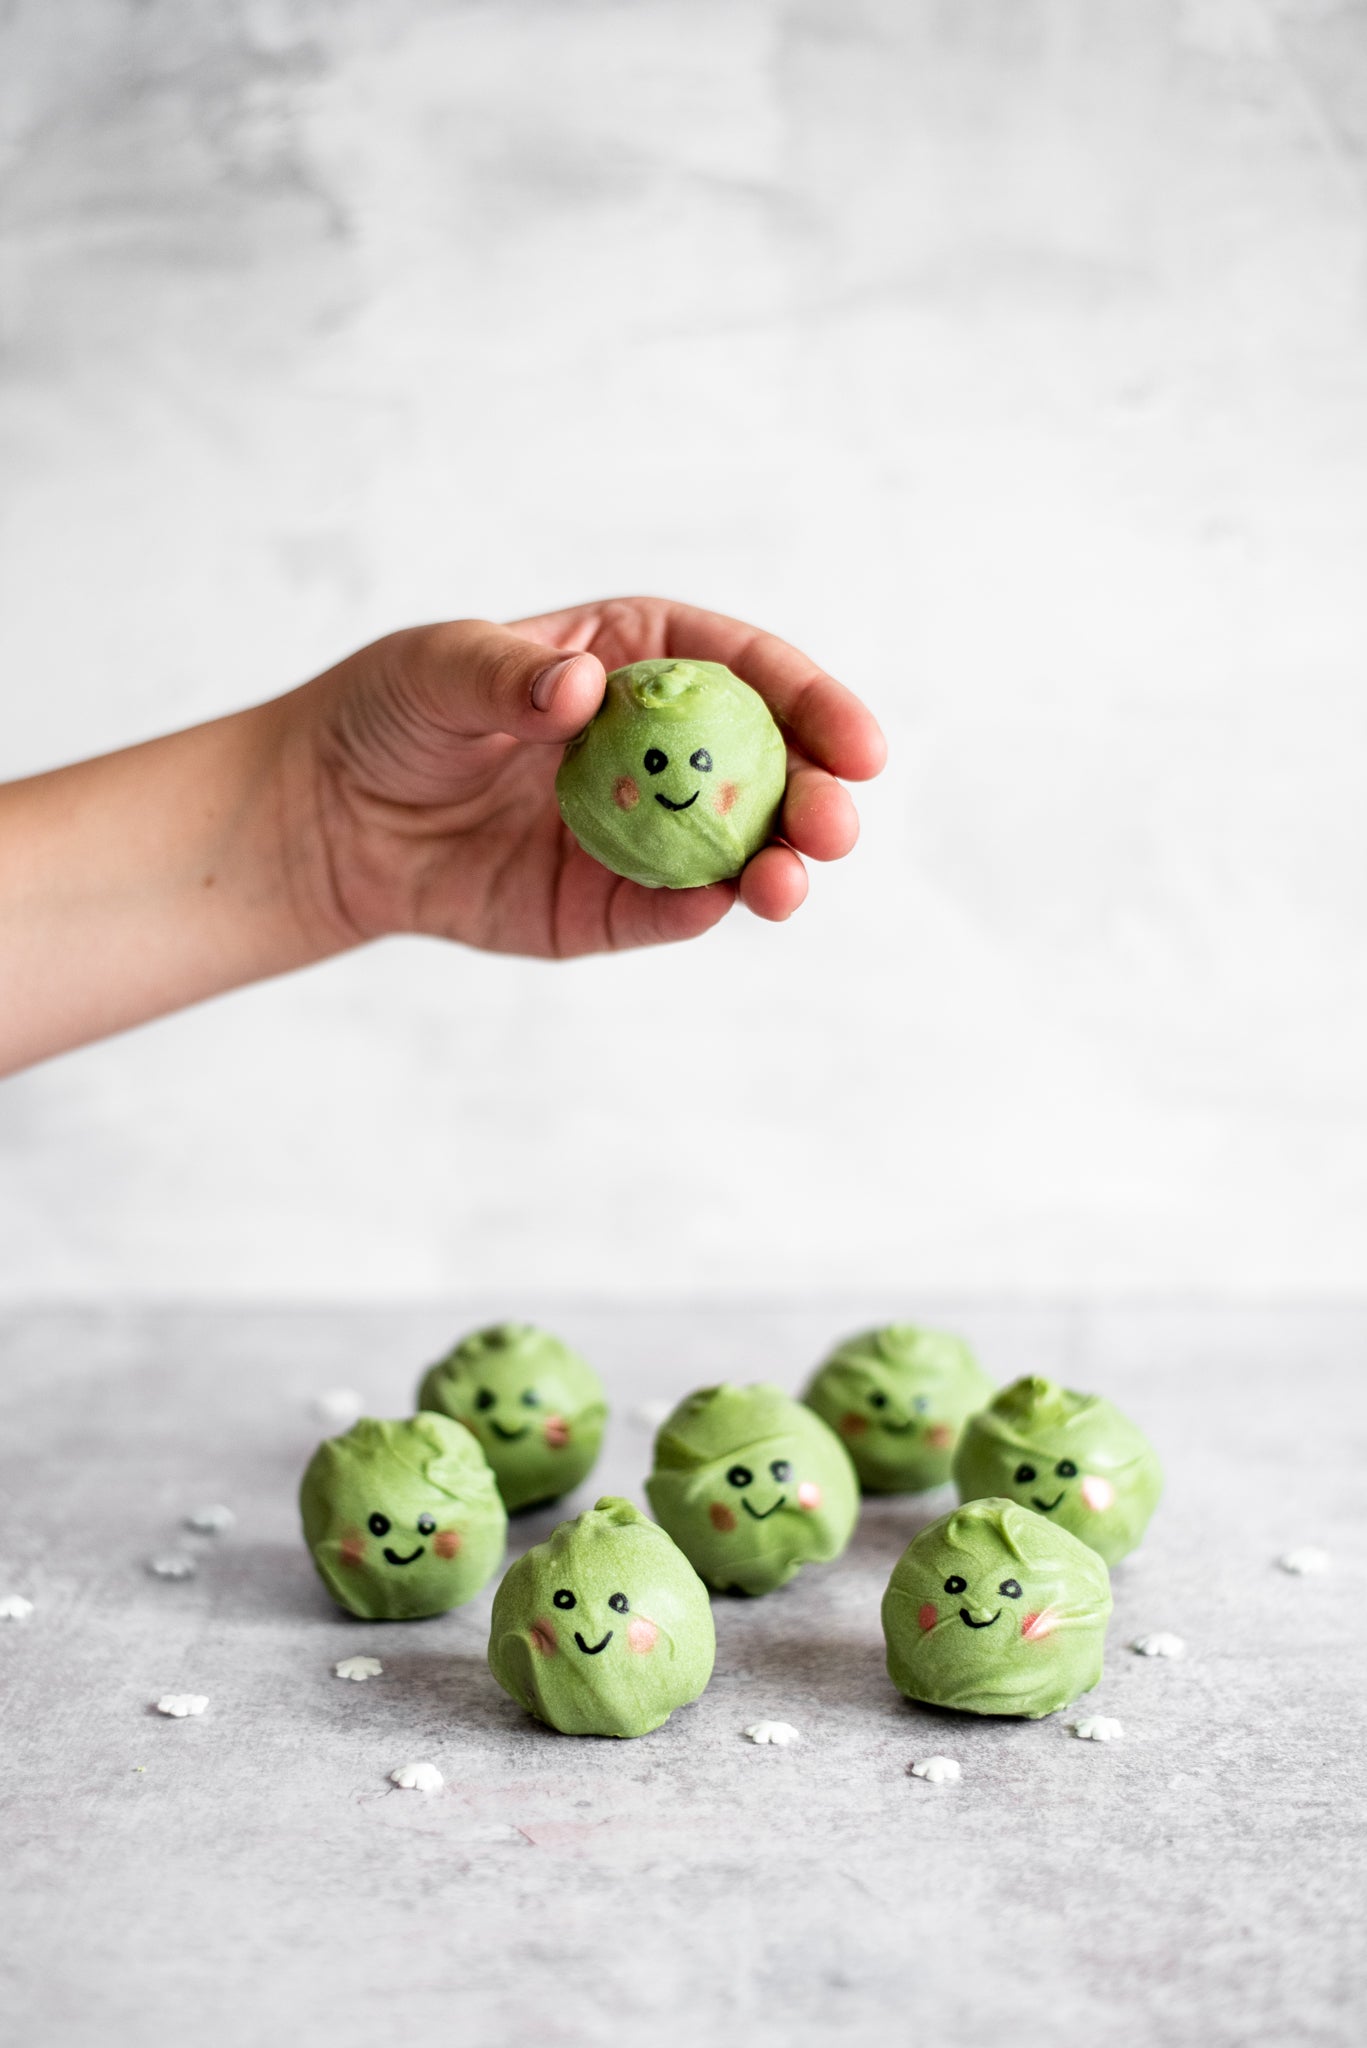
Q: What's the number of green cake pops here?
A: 8